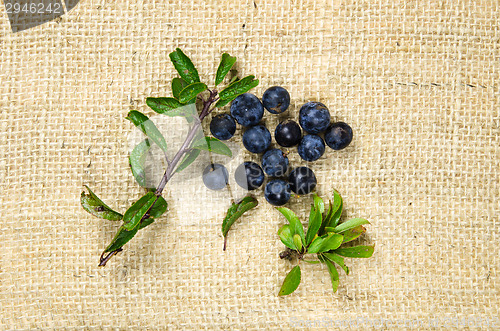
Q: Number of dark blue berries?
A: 13